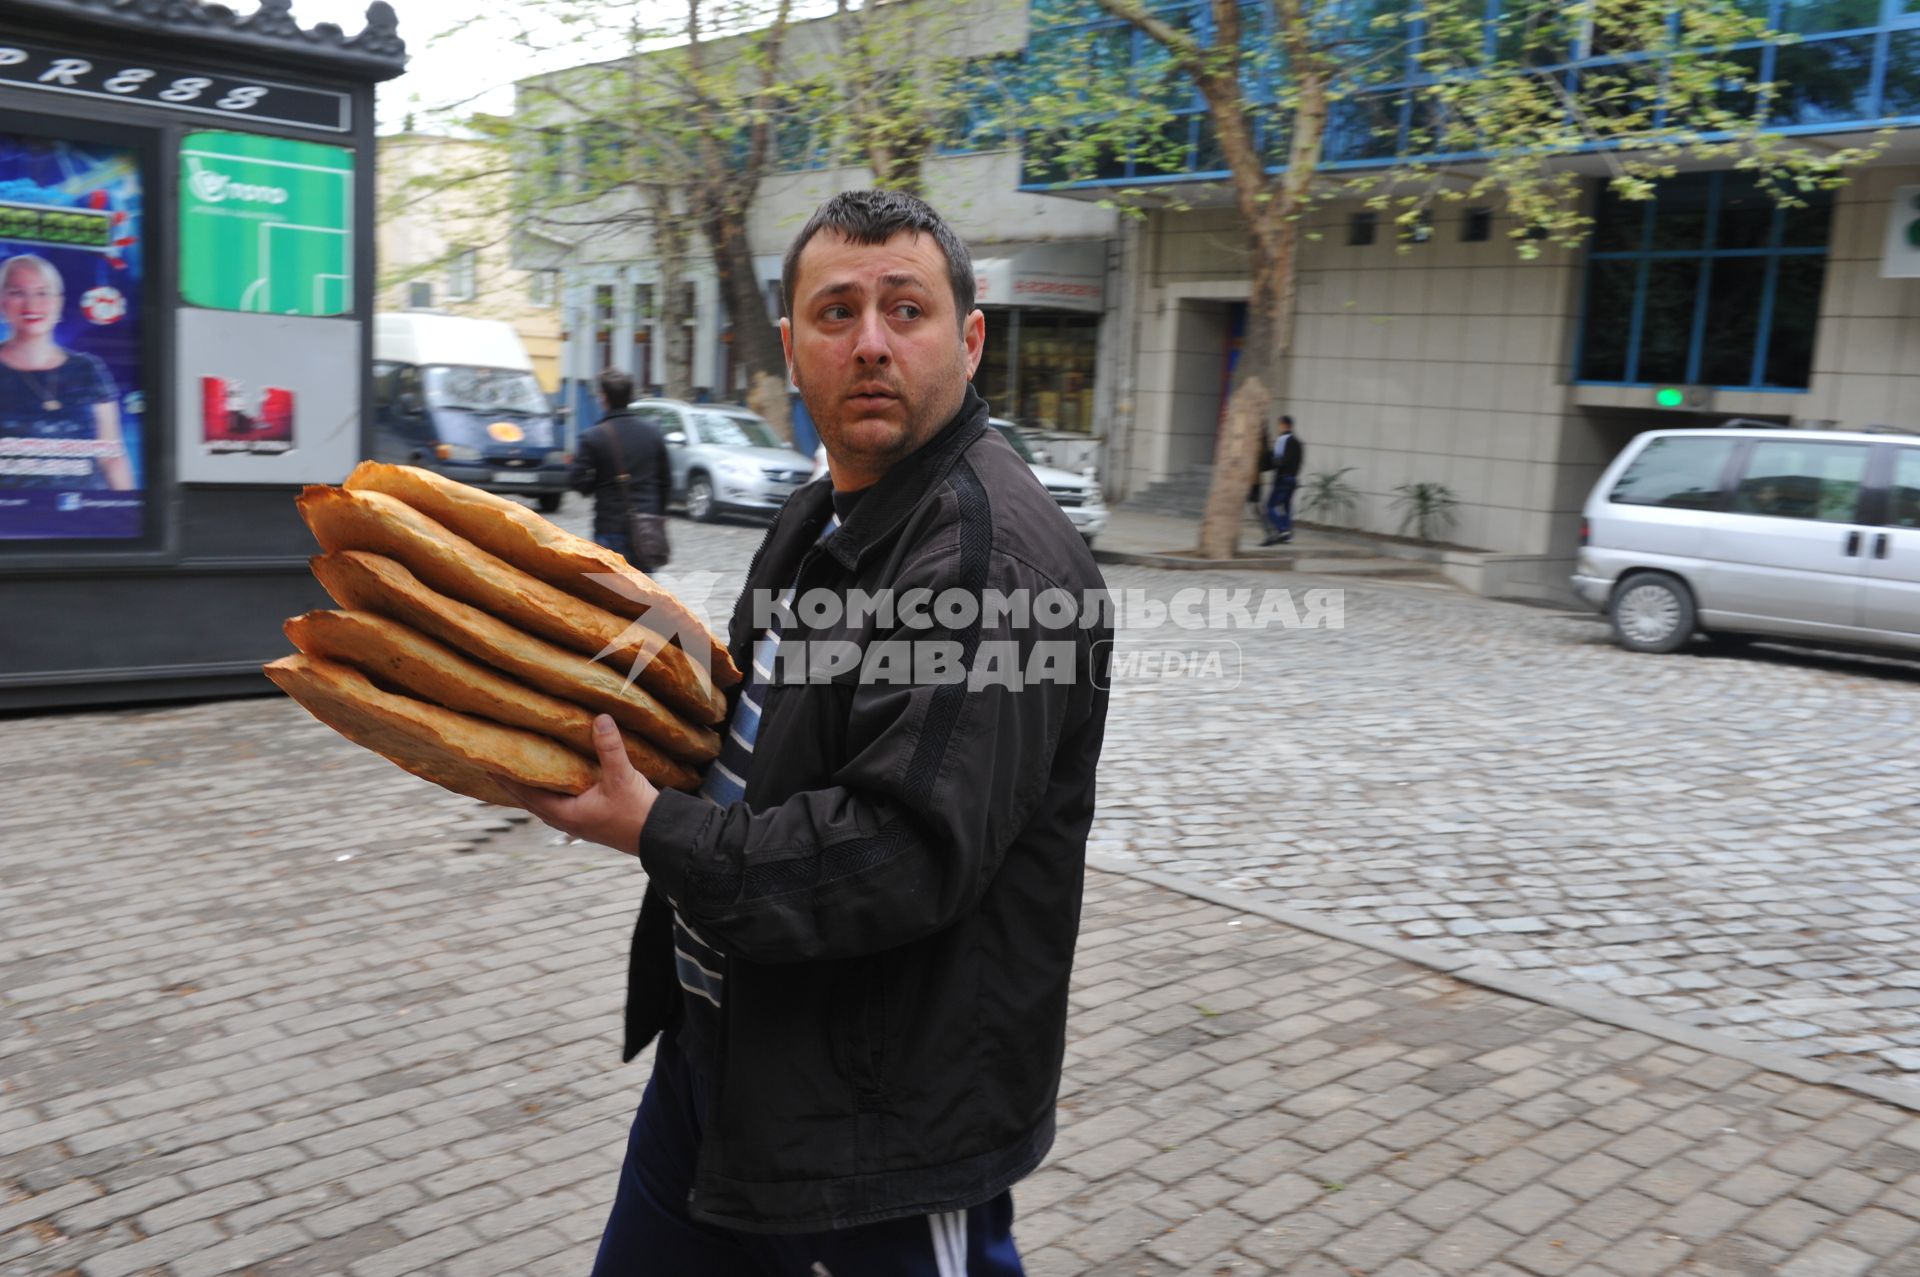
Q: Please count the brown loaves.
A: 5